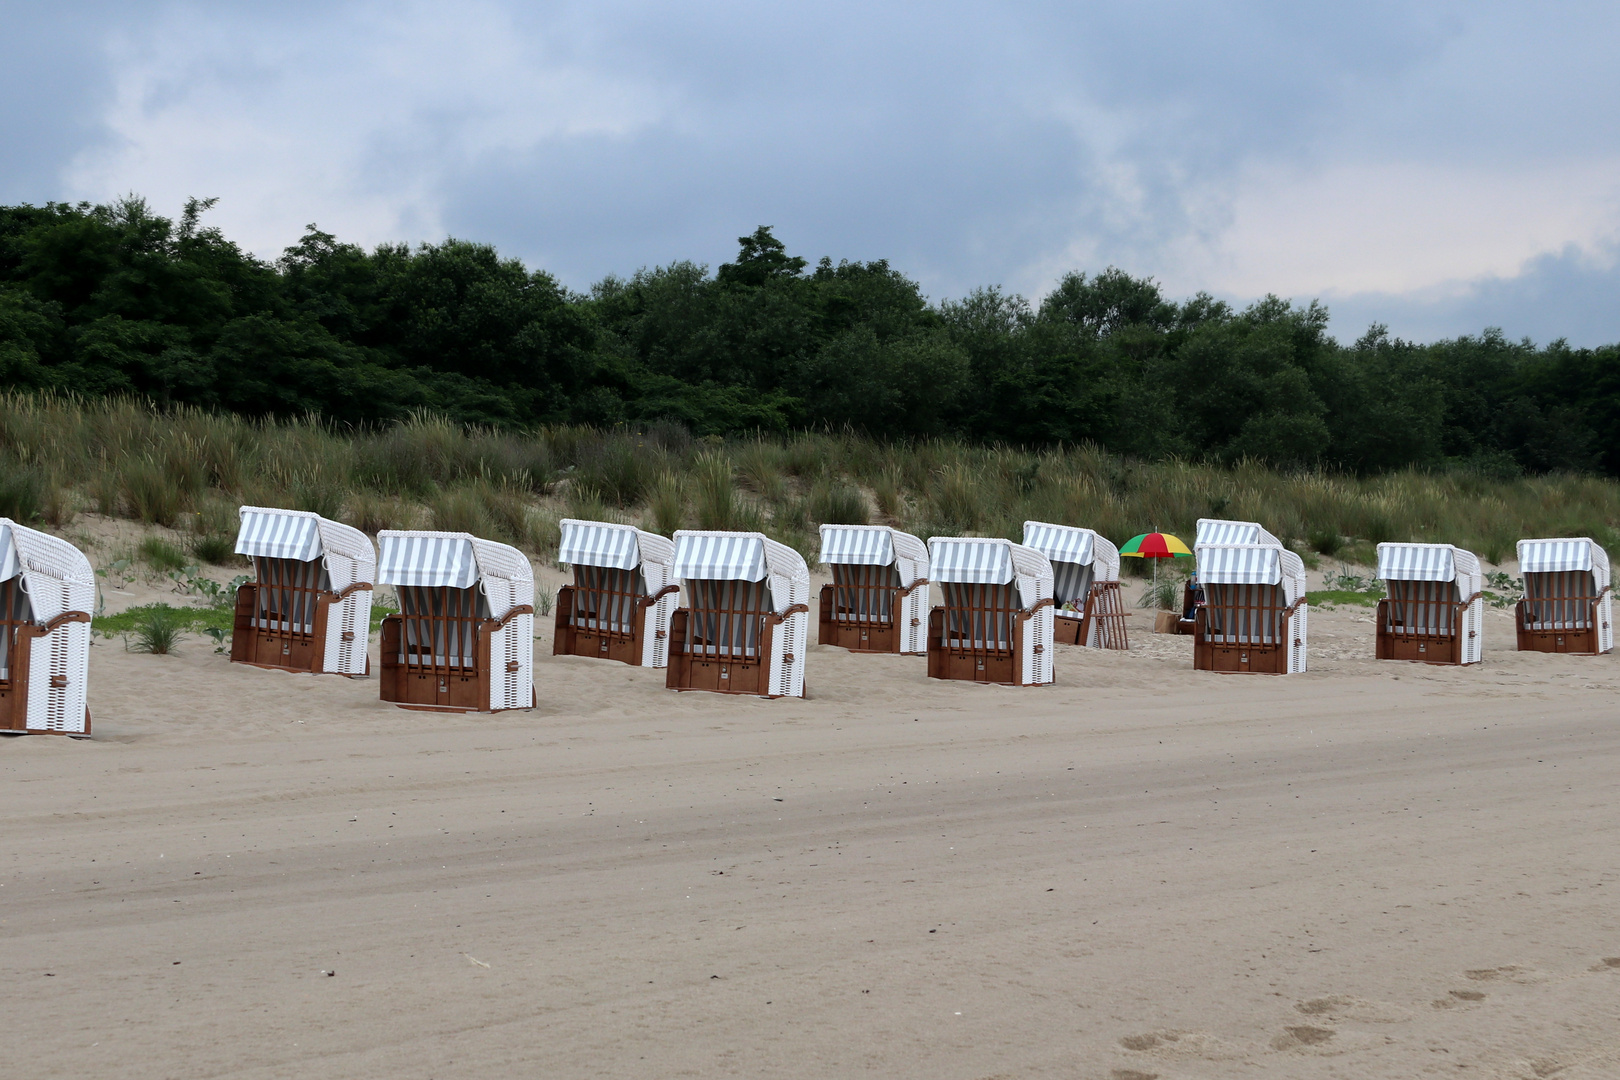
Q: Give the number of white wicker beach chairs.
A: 12